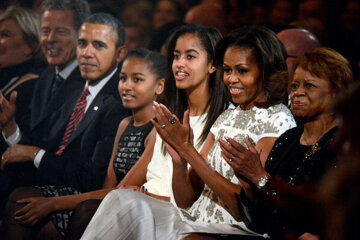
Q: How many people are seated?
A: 7